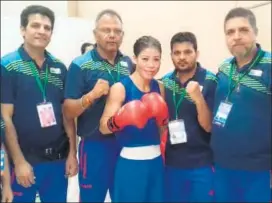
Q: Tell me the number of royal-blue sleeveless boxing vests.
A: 1